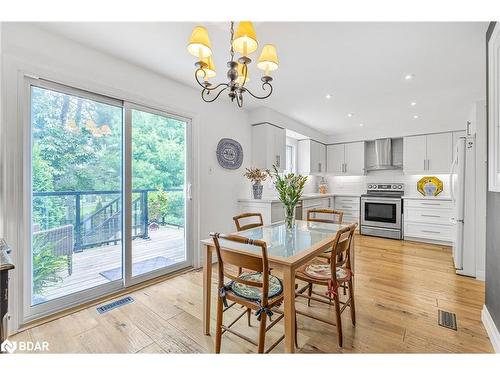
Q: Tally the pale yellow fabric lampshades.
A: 5